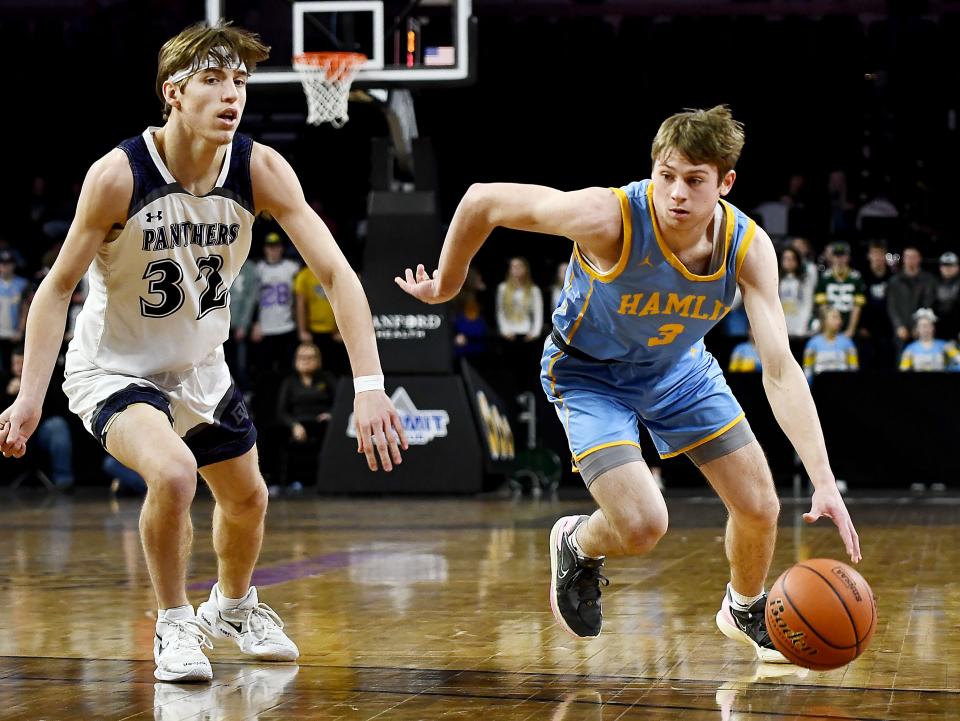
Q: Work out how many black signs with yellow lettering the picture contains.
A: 1